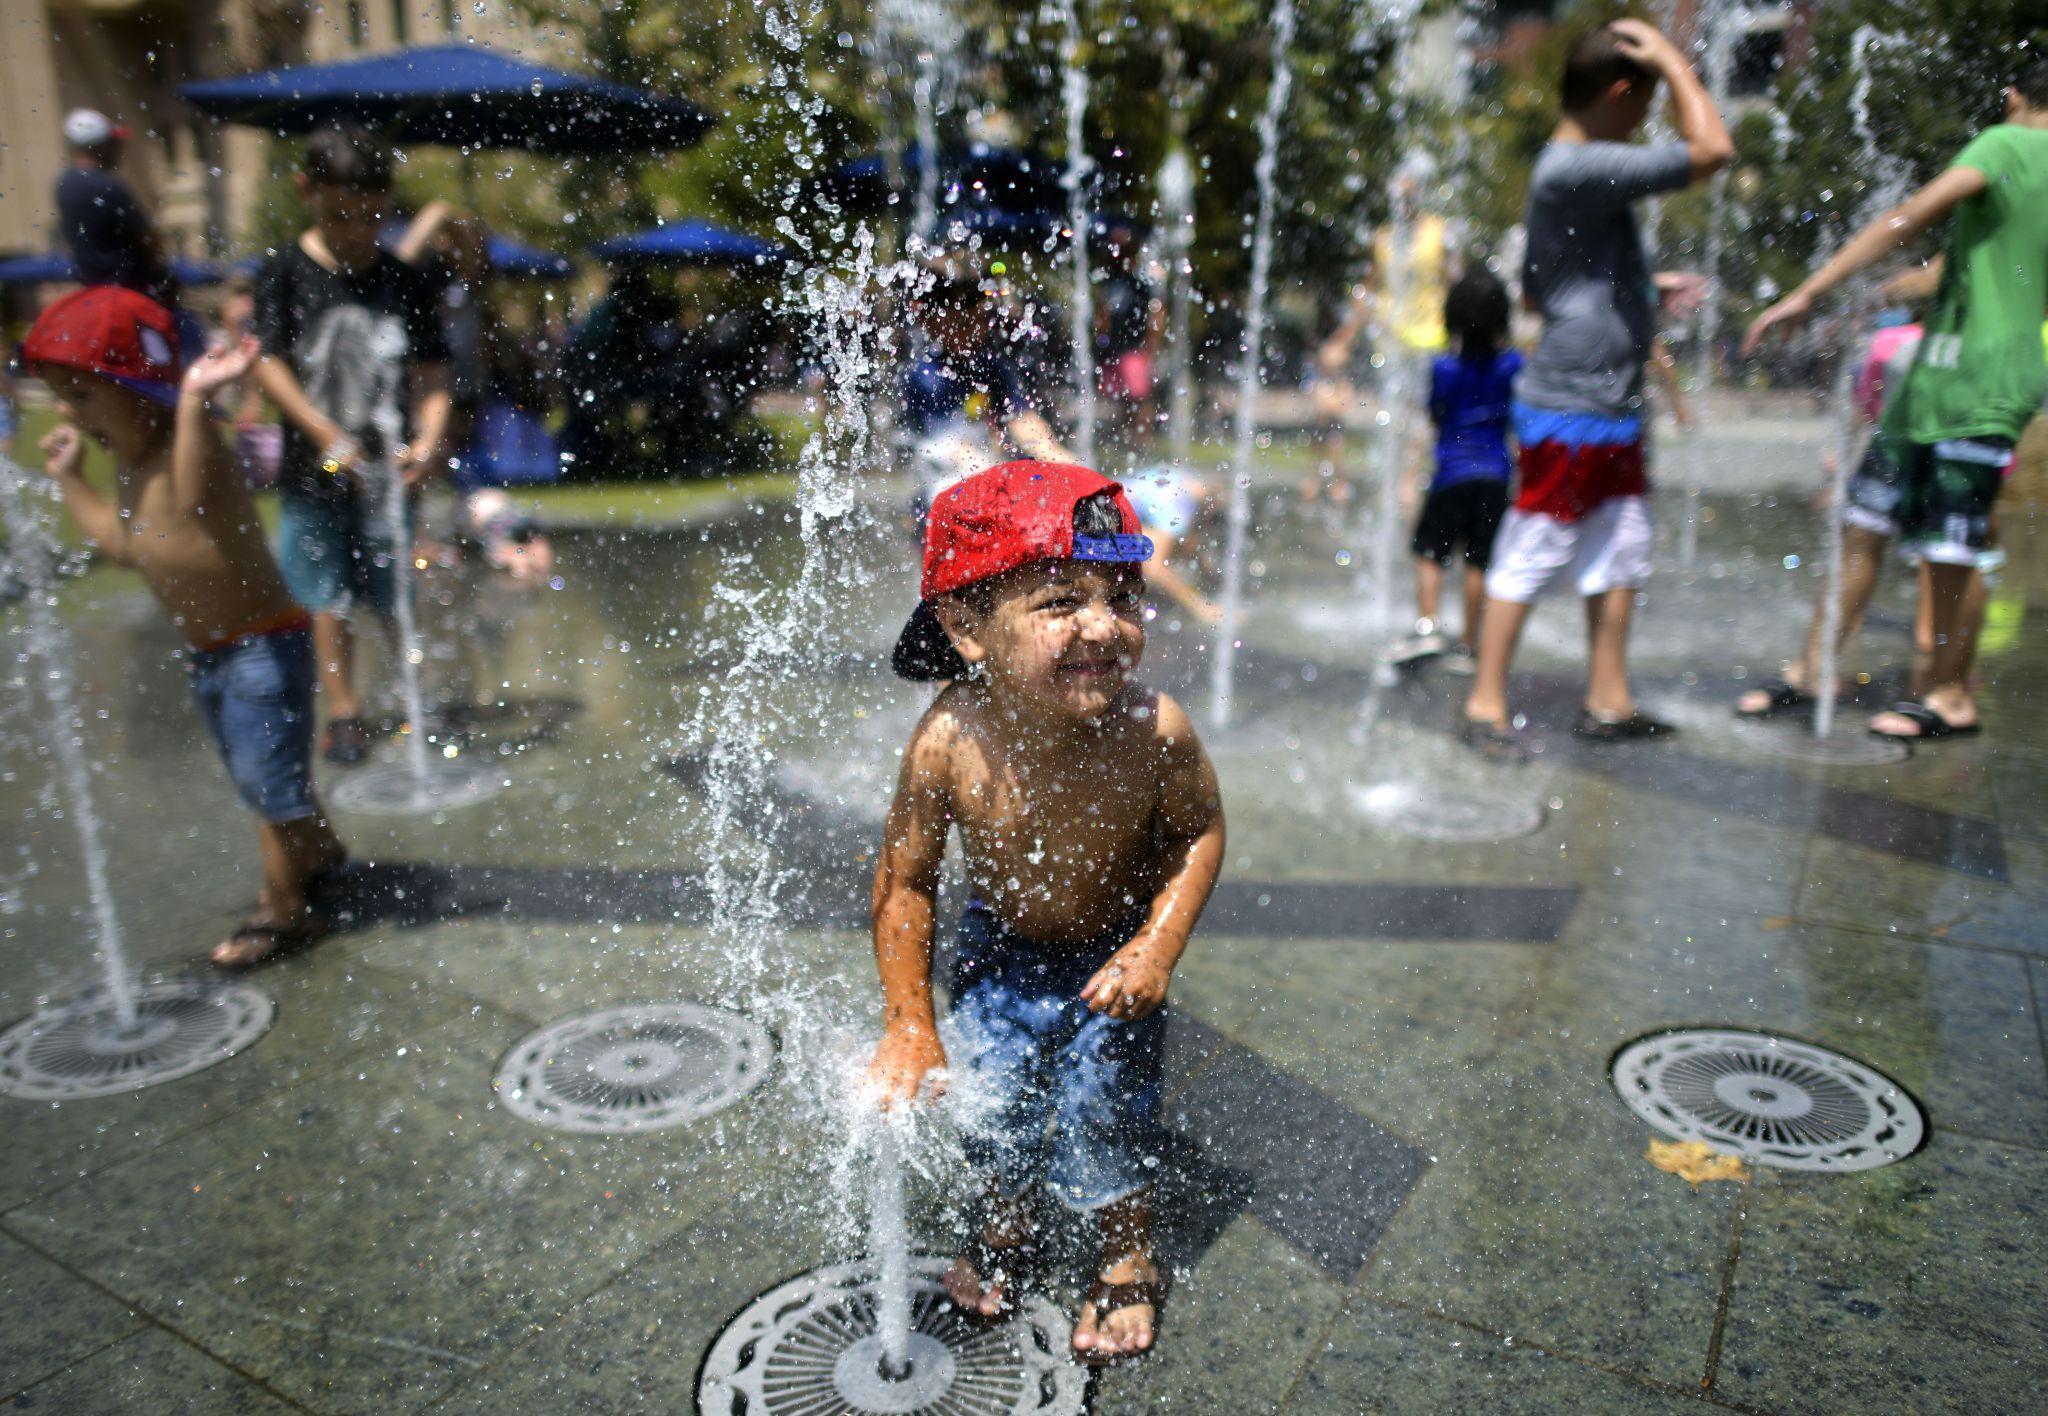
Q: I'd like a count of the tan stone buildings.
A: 1